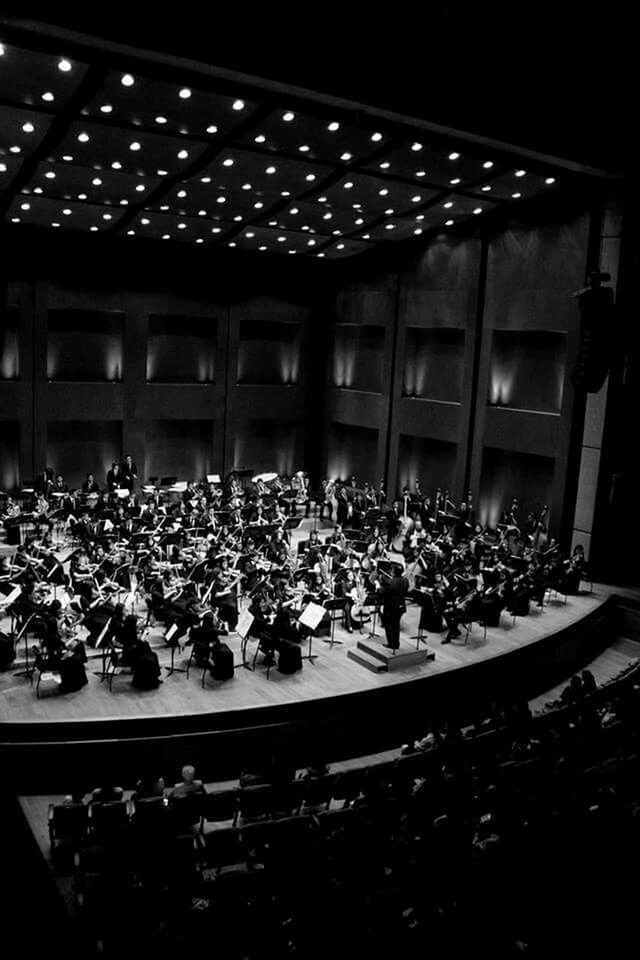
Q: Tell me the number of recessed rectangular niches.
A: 14